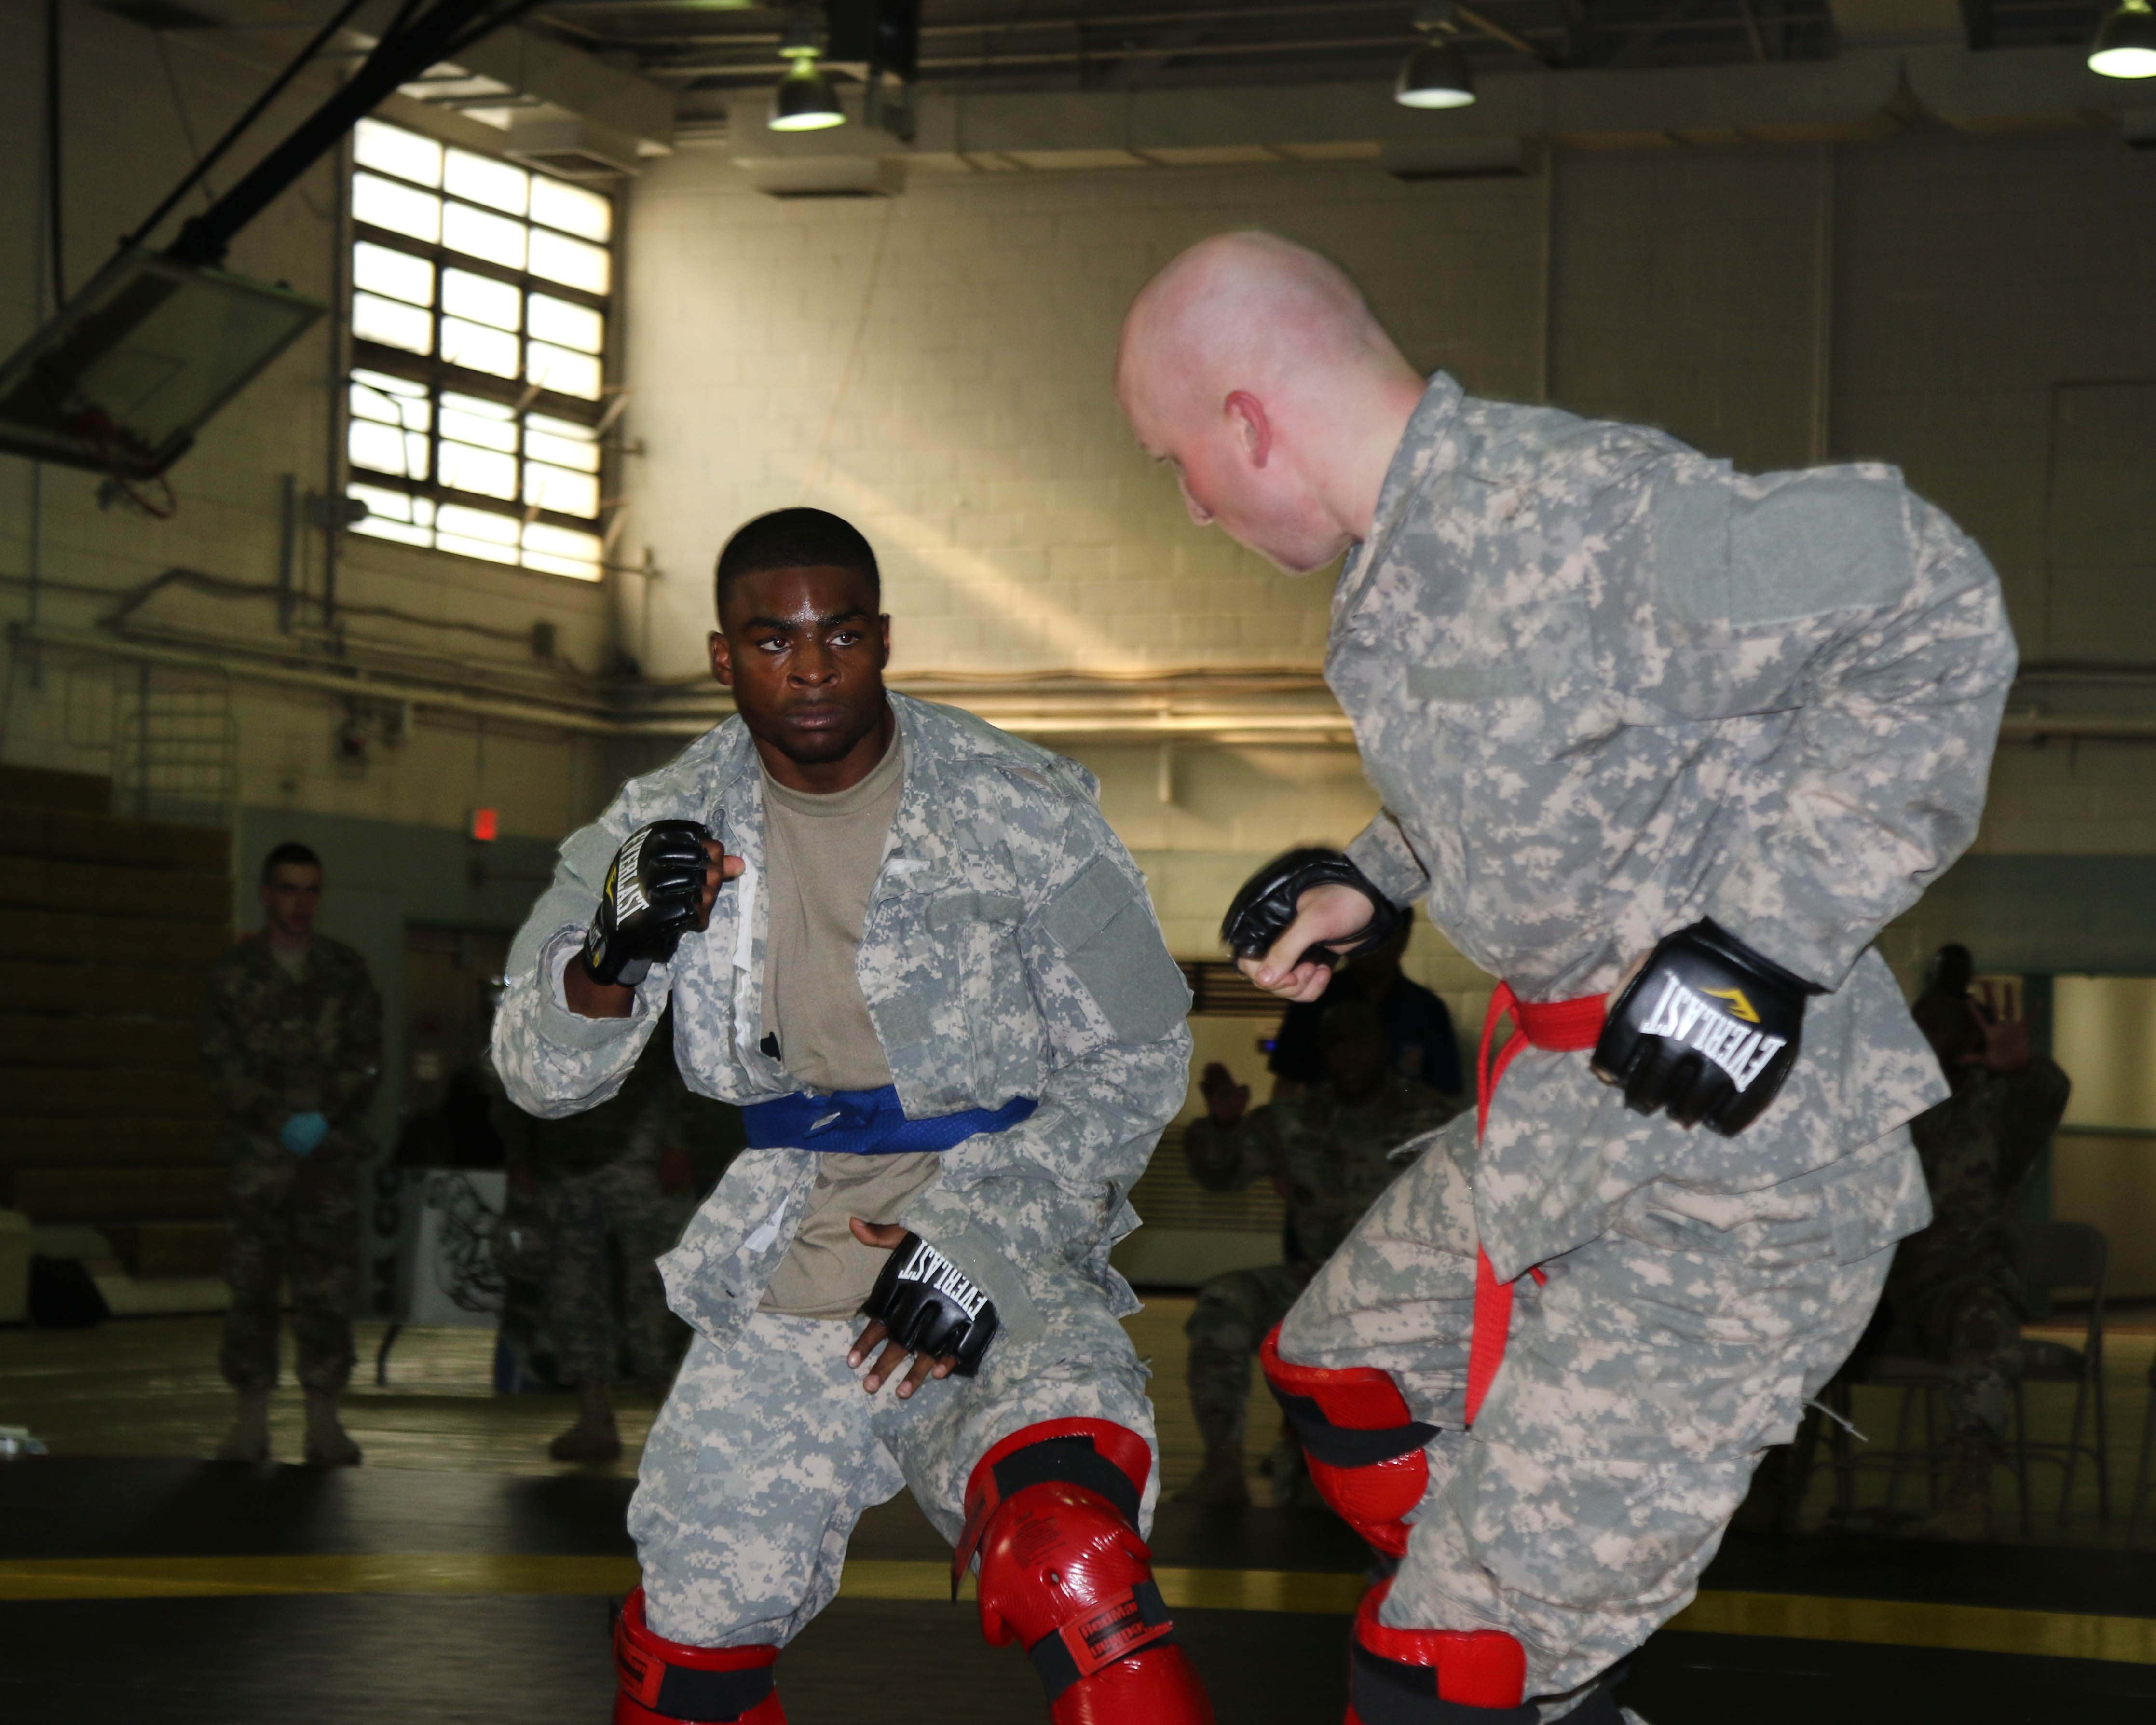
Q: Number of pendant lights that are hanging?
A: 3